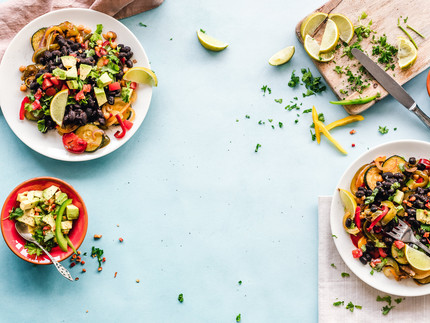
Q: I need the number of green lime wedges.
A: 11